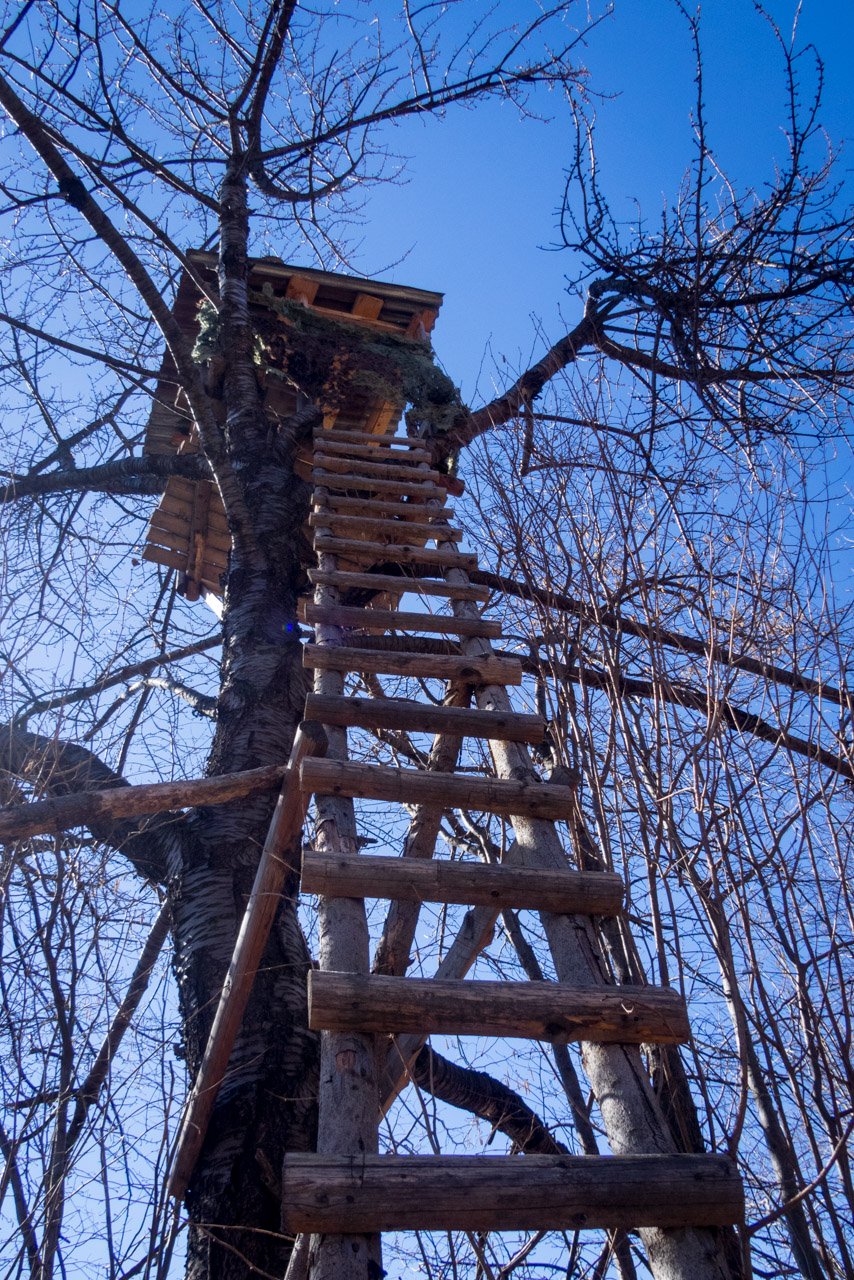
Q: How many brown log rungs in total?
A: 15